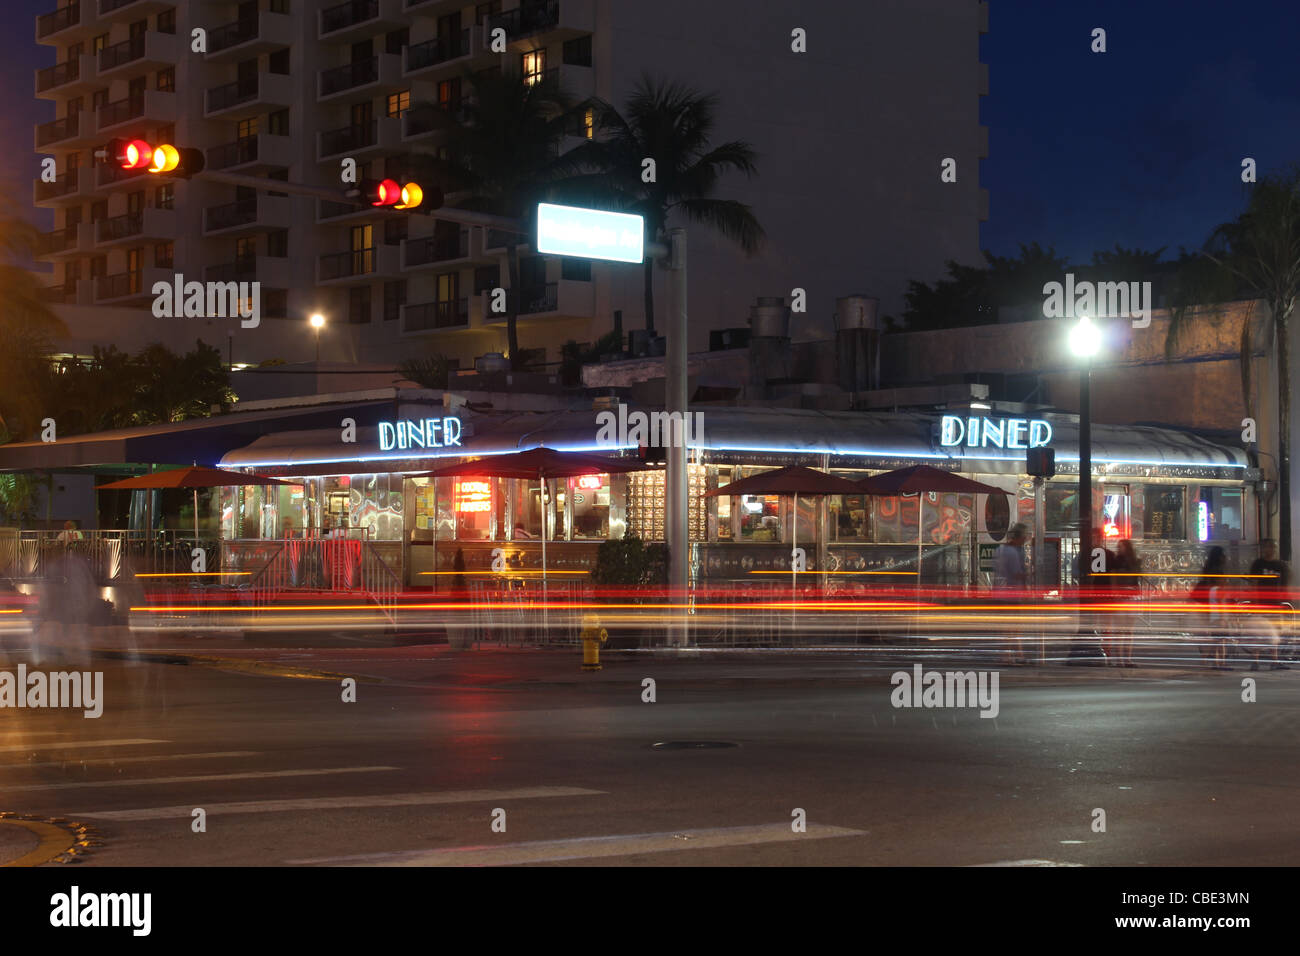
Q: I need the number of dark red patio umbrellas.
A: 4